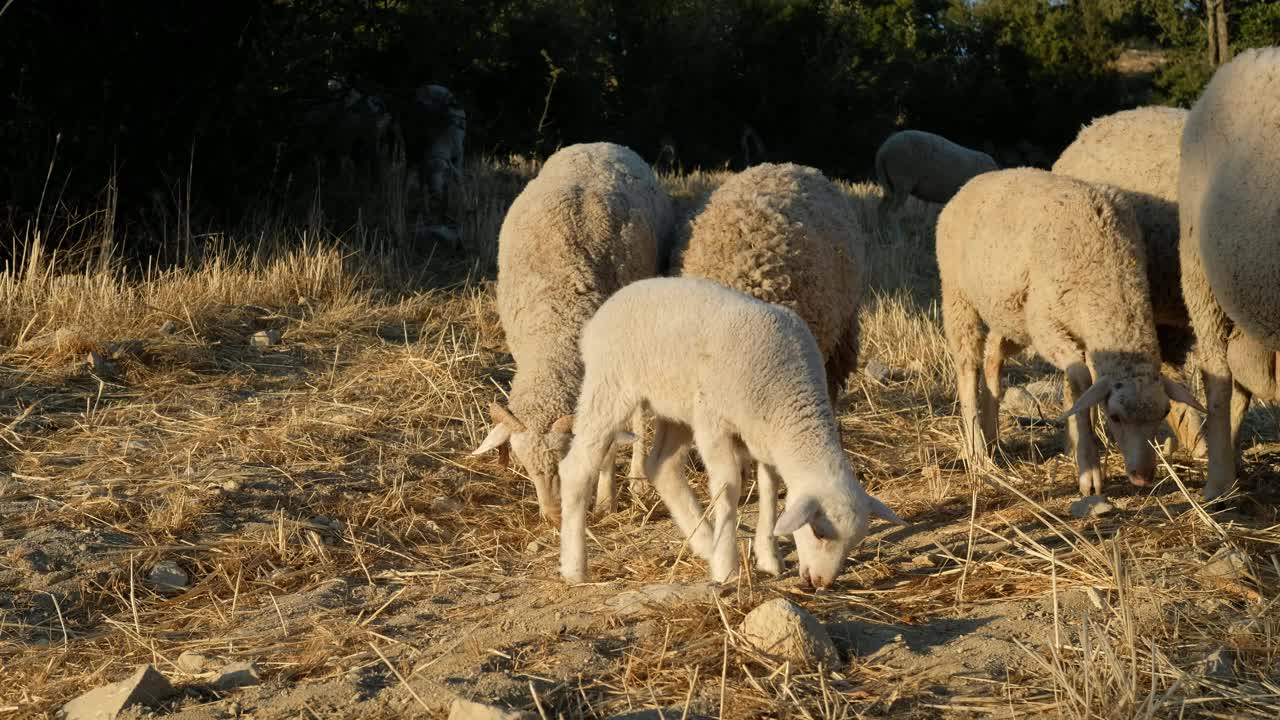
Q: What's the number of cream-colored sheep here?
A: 7